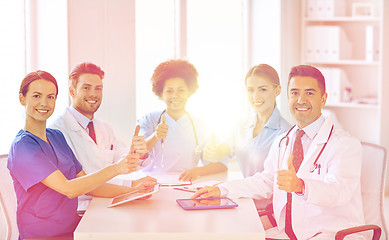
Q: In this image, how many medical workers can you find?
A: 5